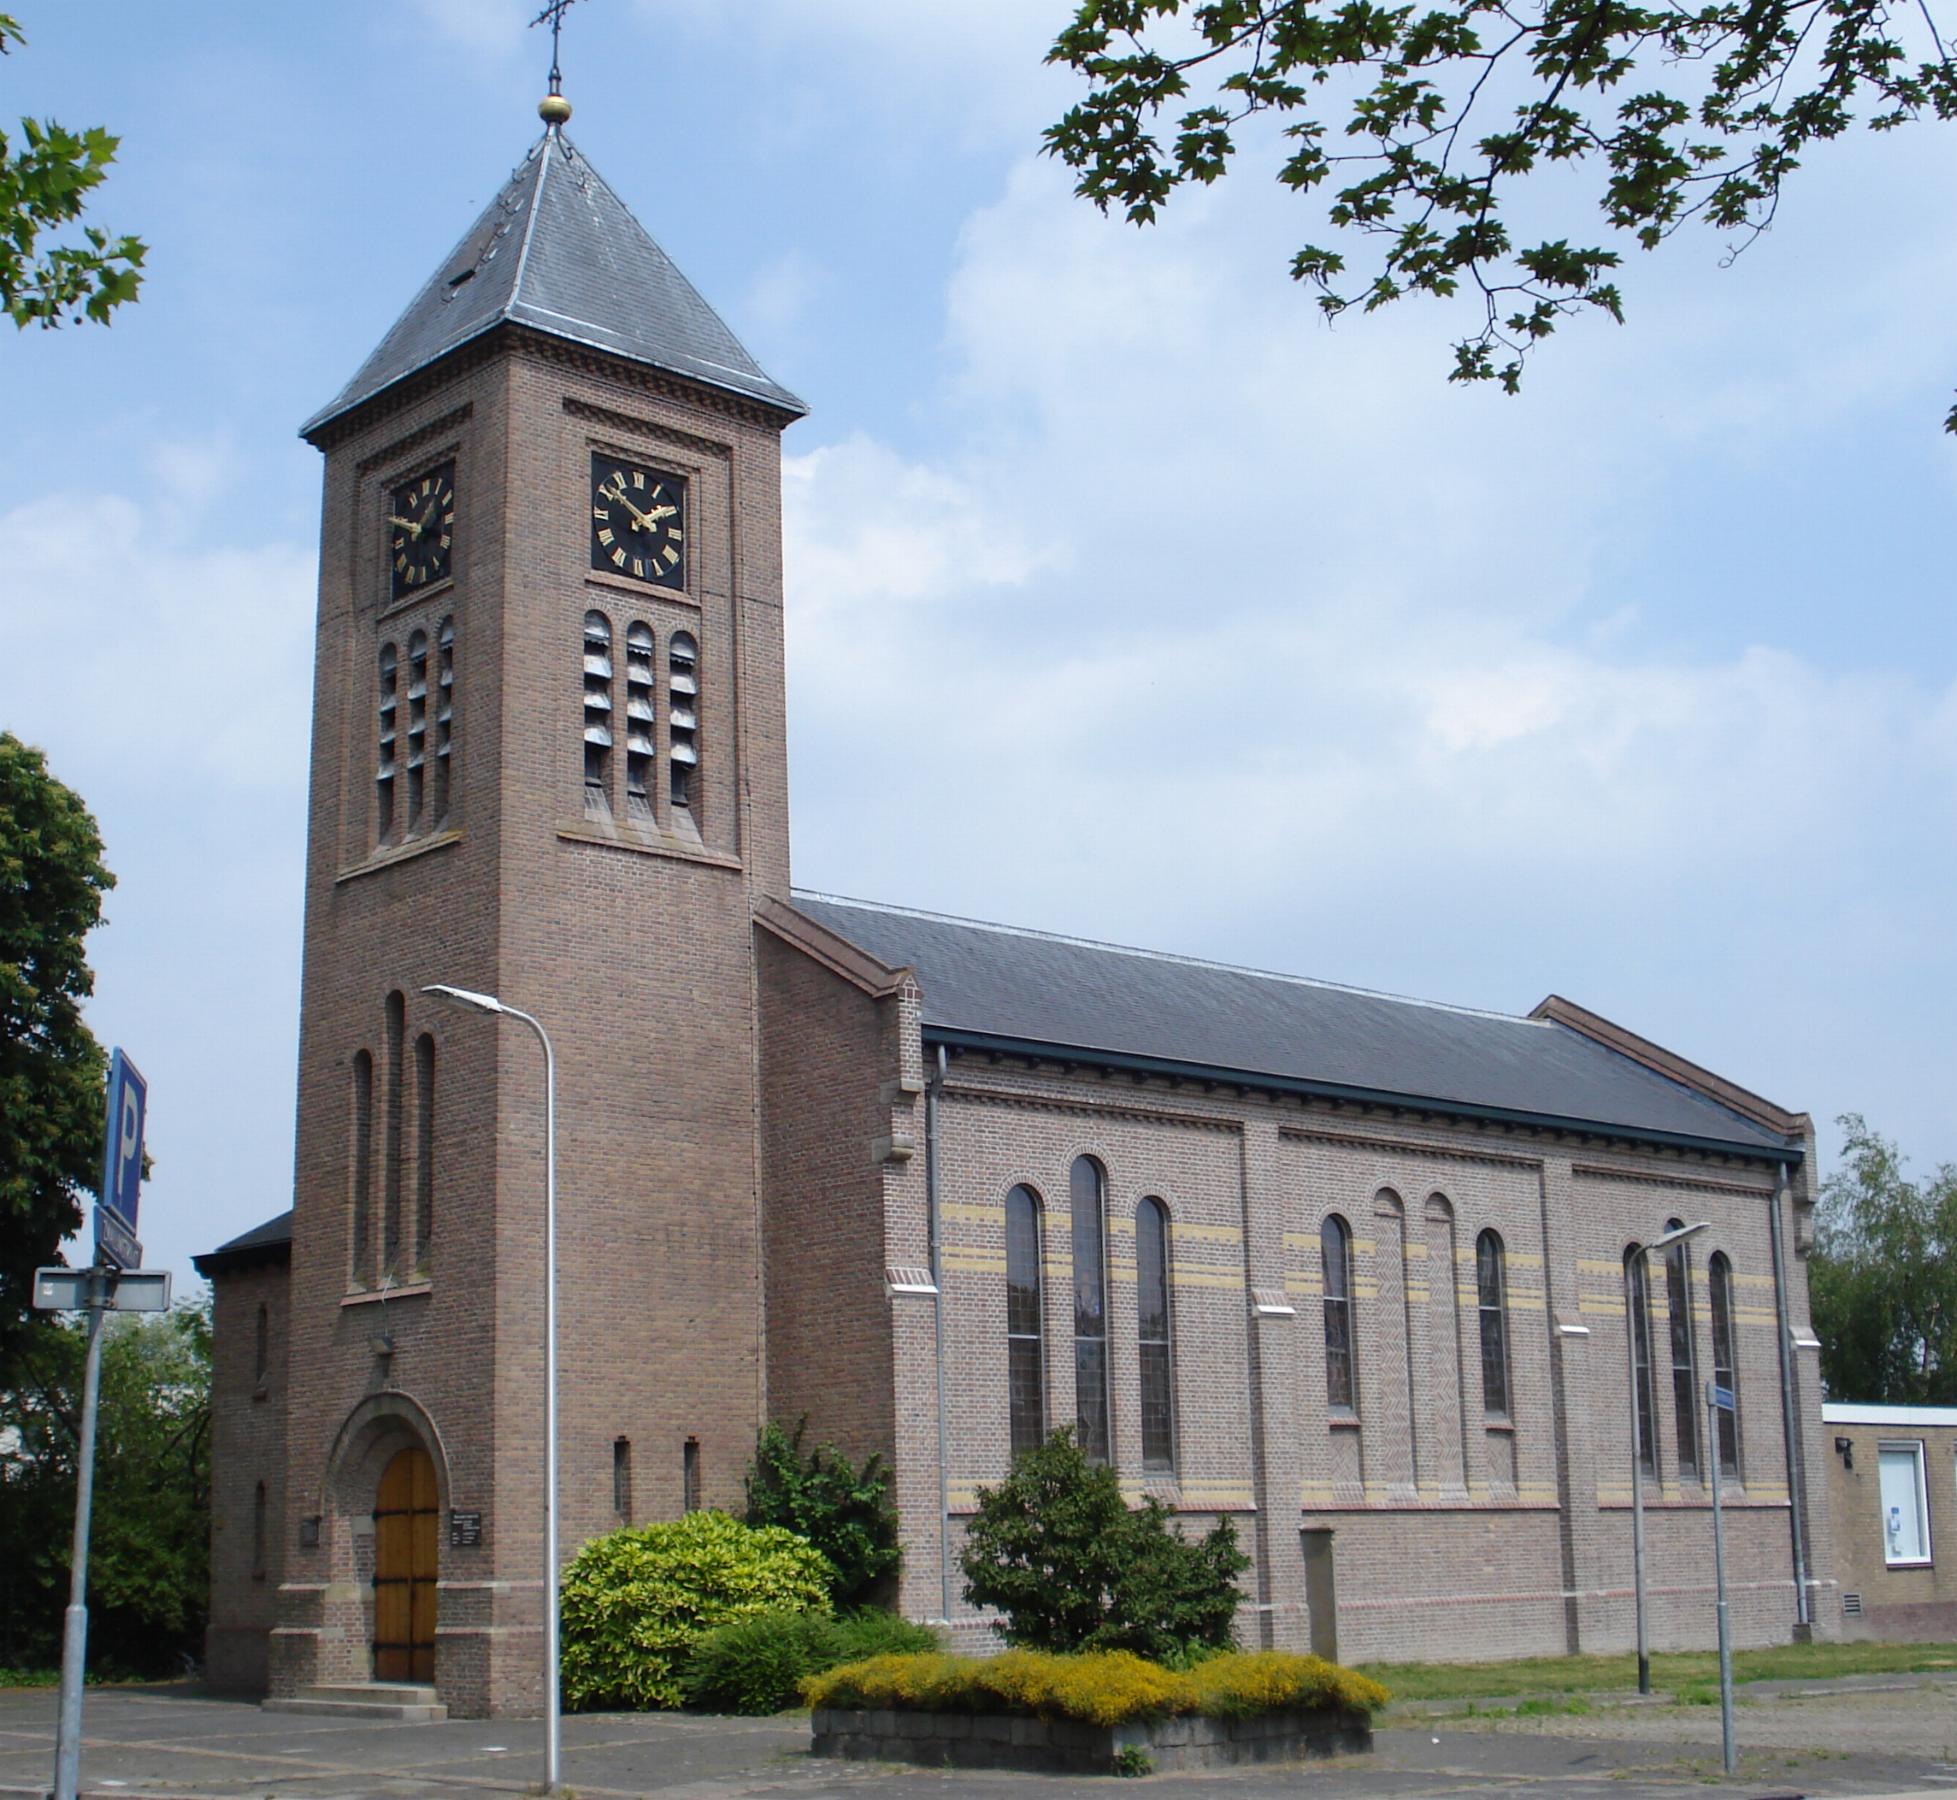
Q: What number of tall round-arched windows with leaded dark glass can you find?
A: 8